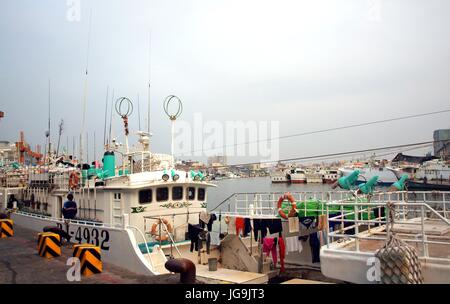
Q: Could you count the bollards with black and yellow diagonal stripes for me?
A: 3